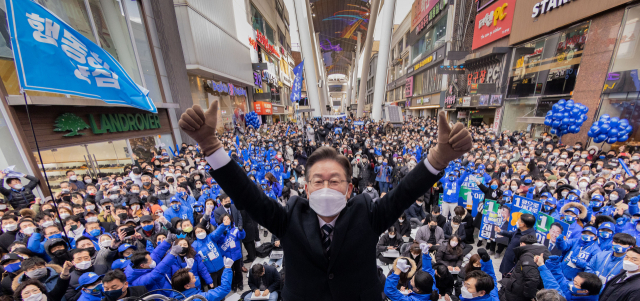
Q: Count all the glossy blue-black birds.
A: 0